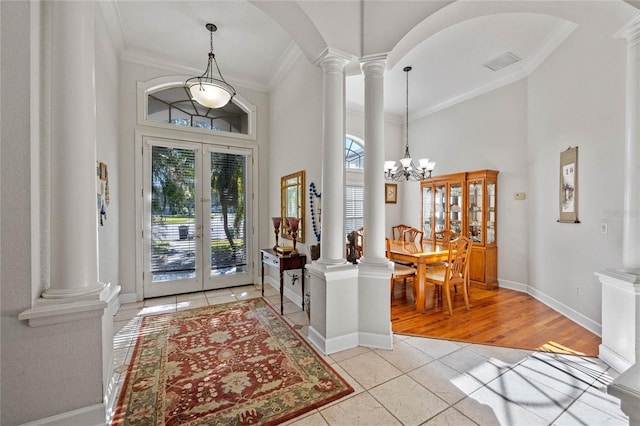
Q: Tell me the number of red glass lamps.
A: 2